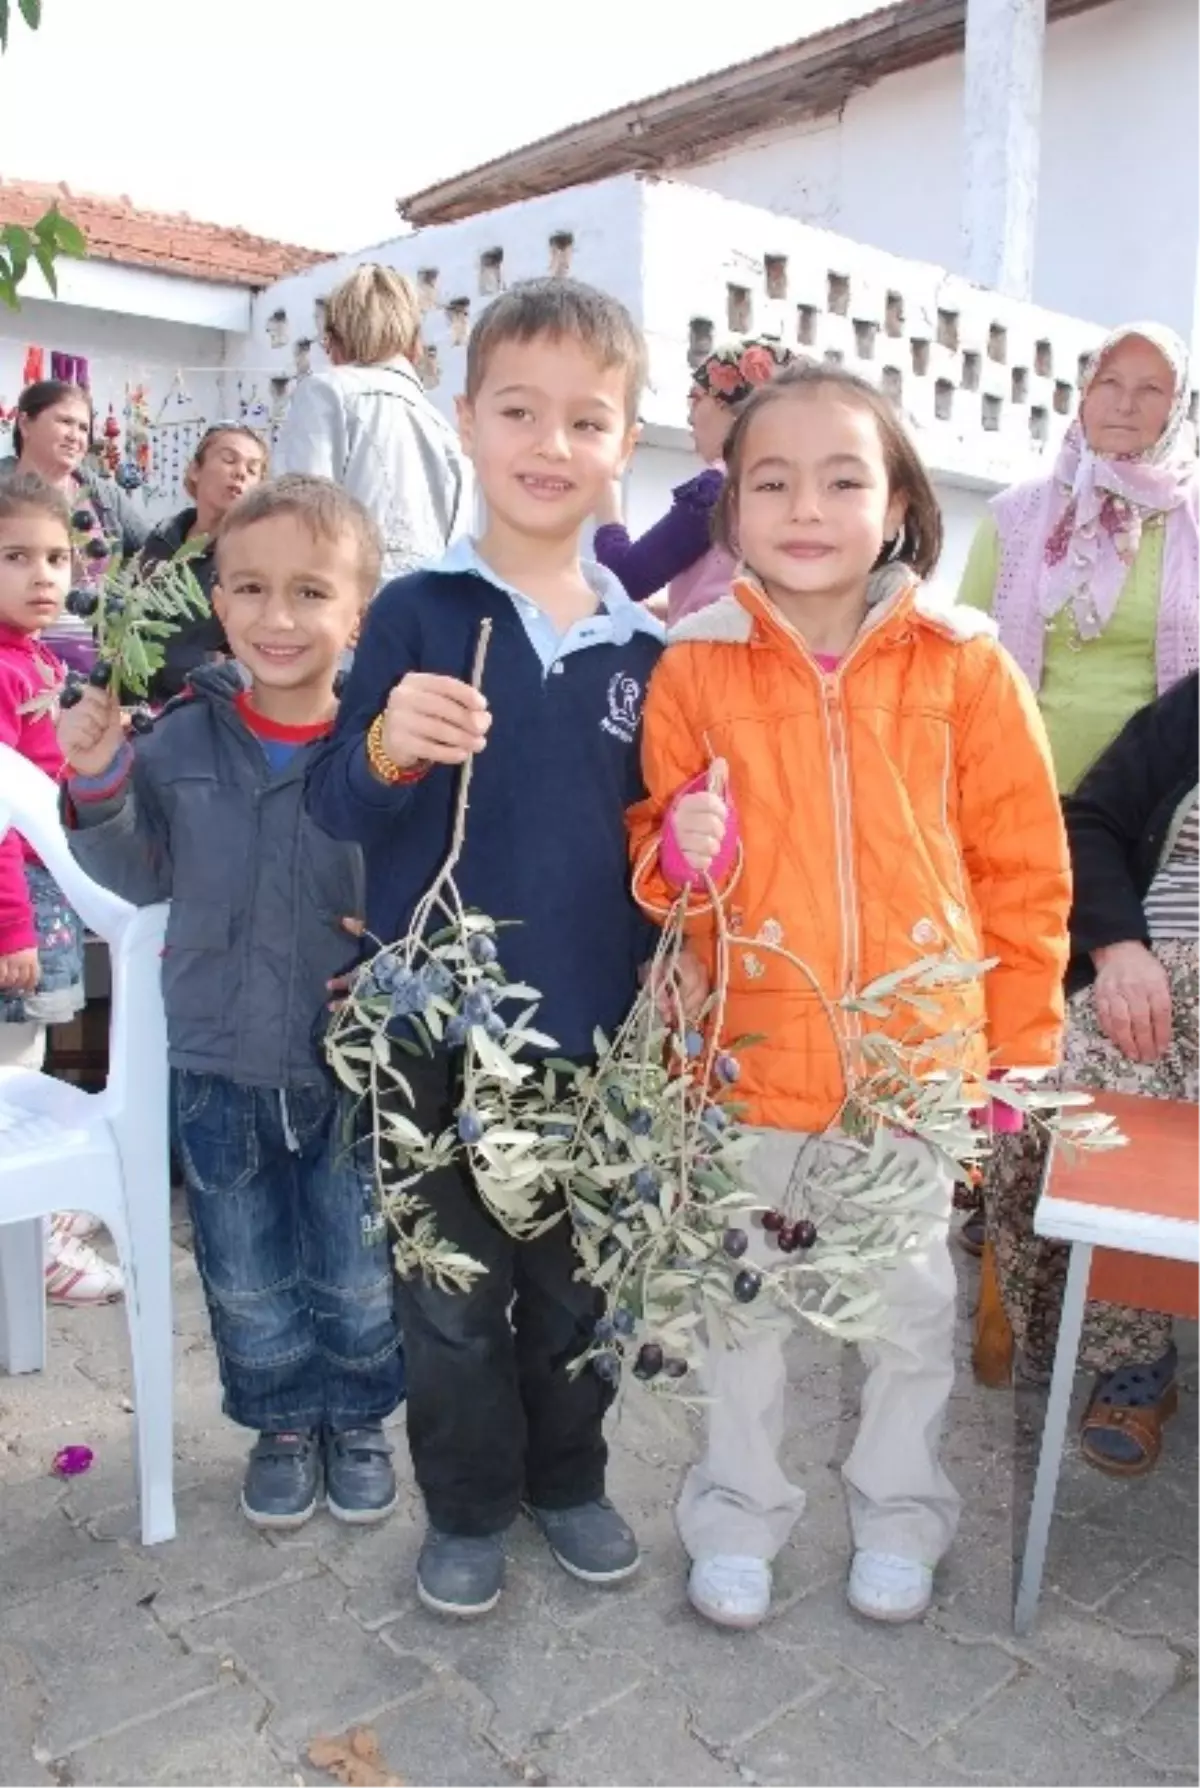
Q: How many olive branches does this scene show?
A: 3